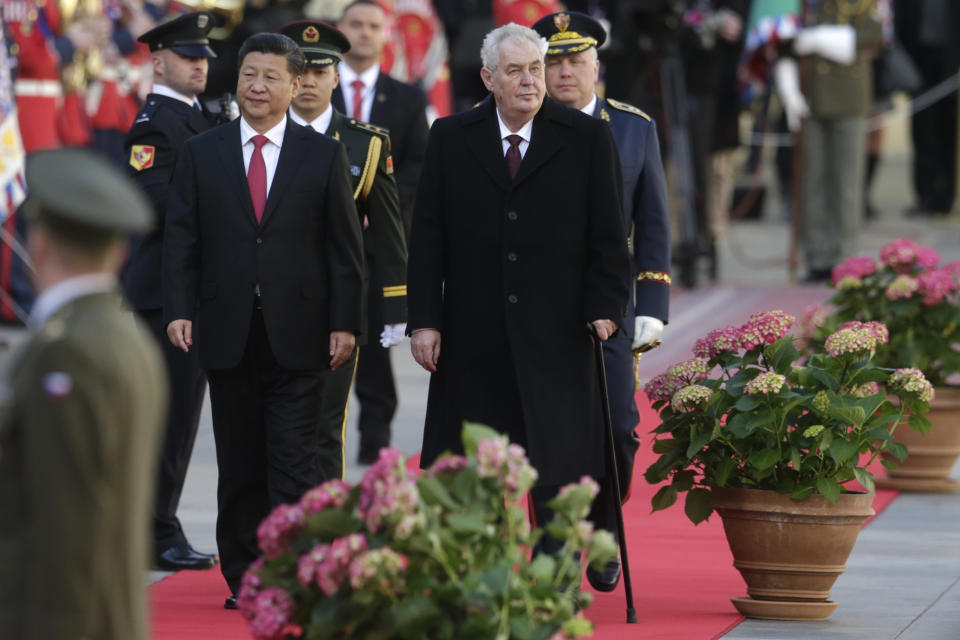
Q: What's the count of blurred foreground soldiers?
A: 1